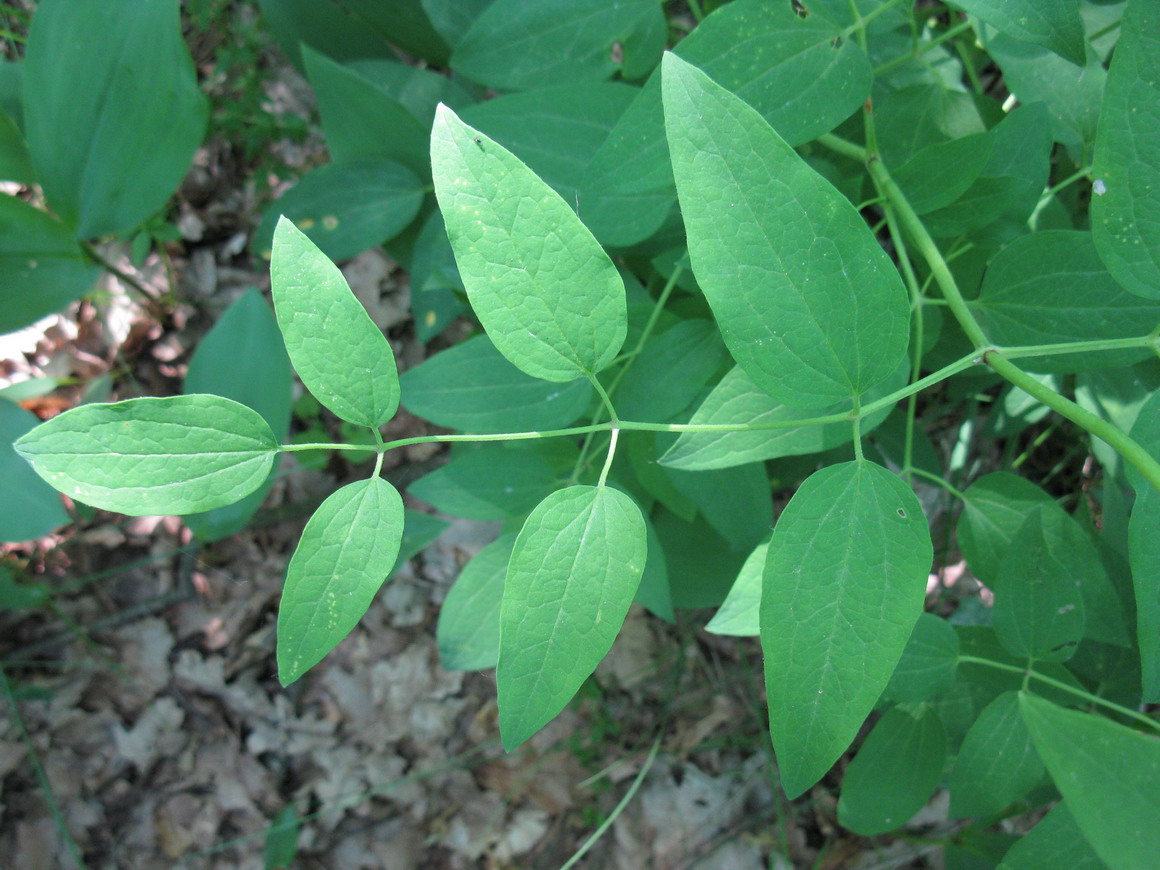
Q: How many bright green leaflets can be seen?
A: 7